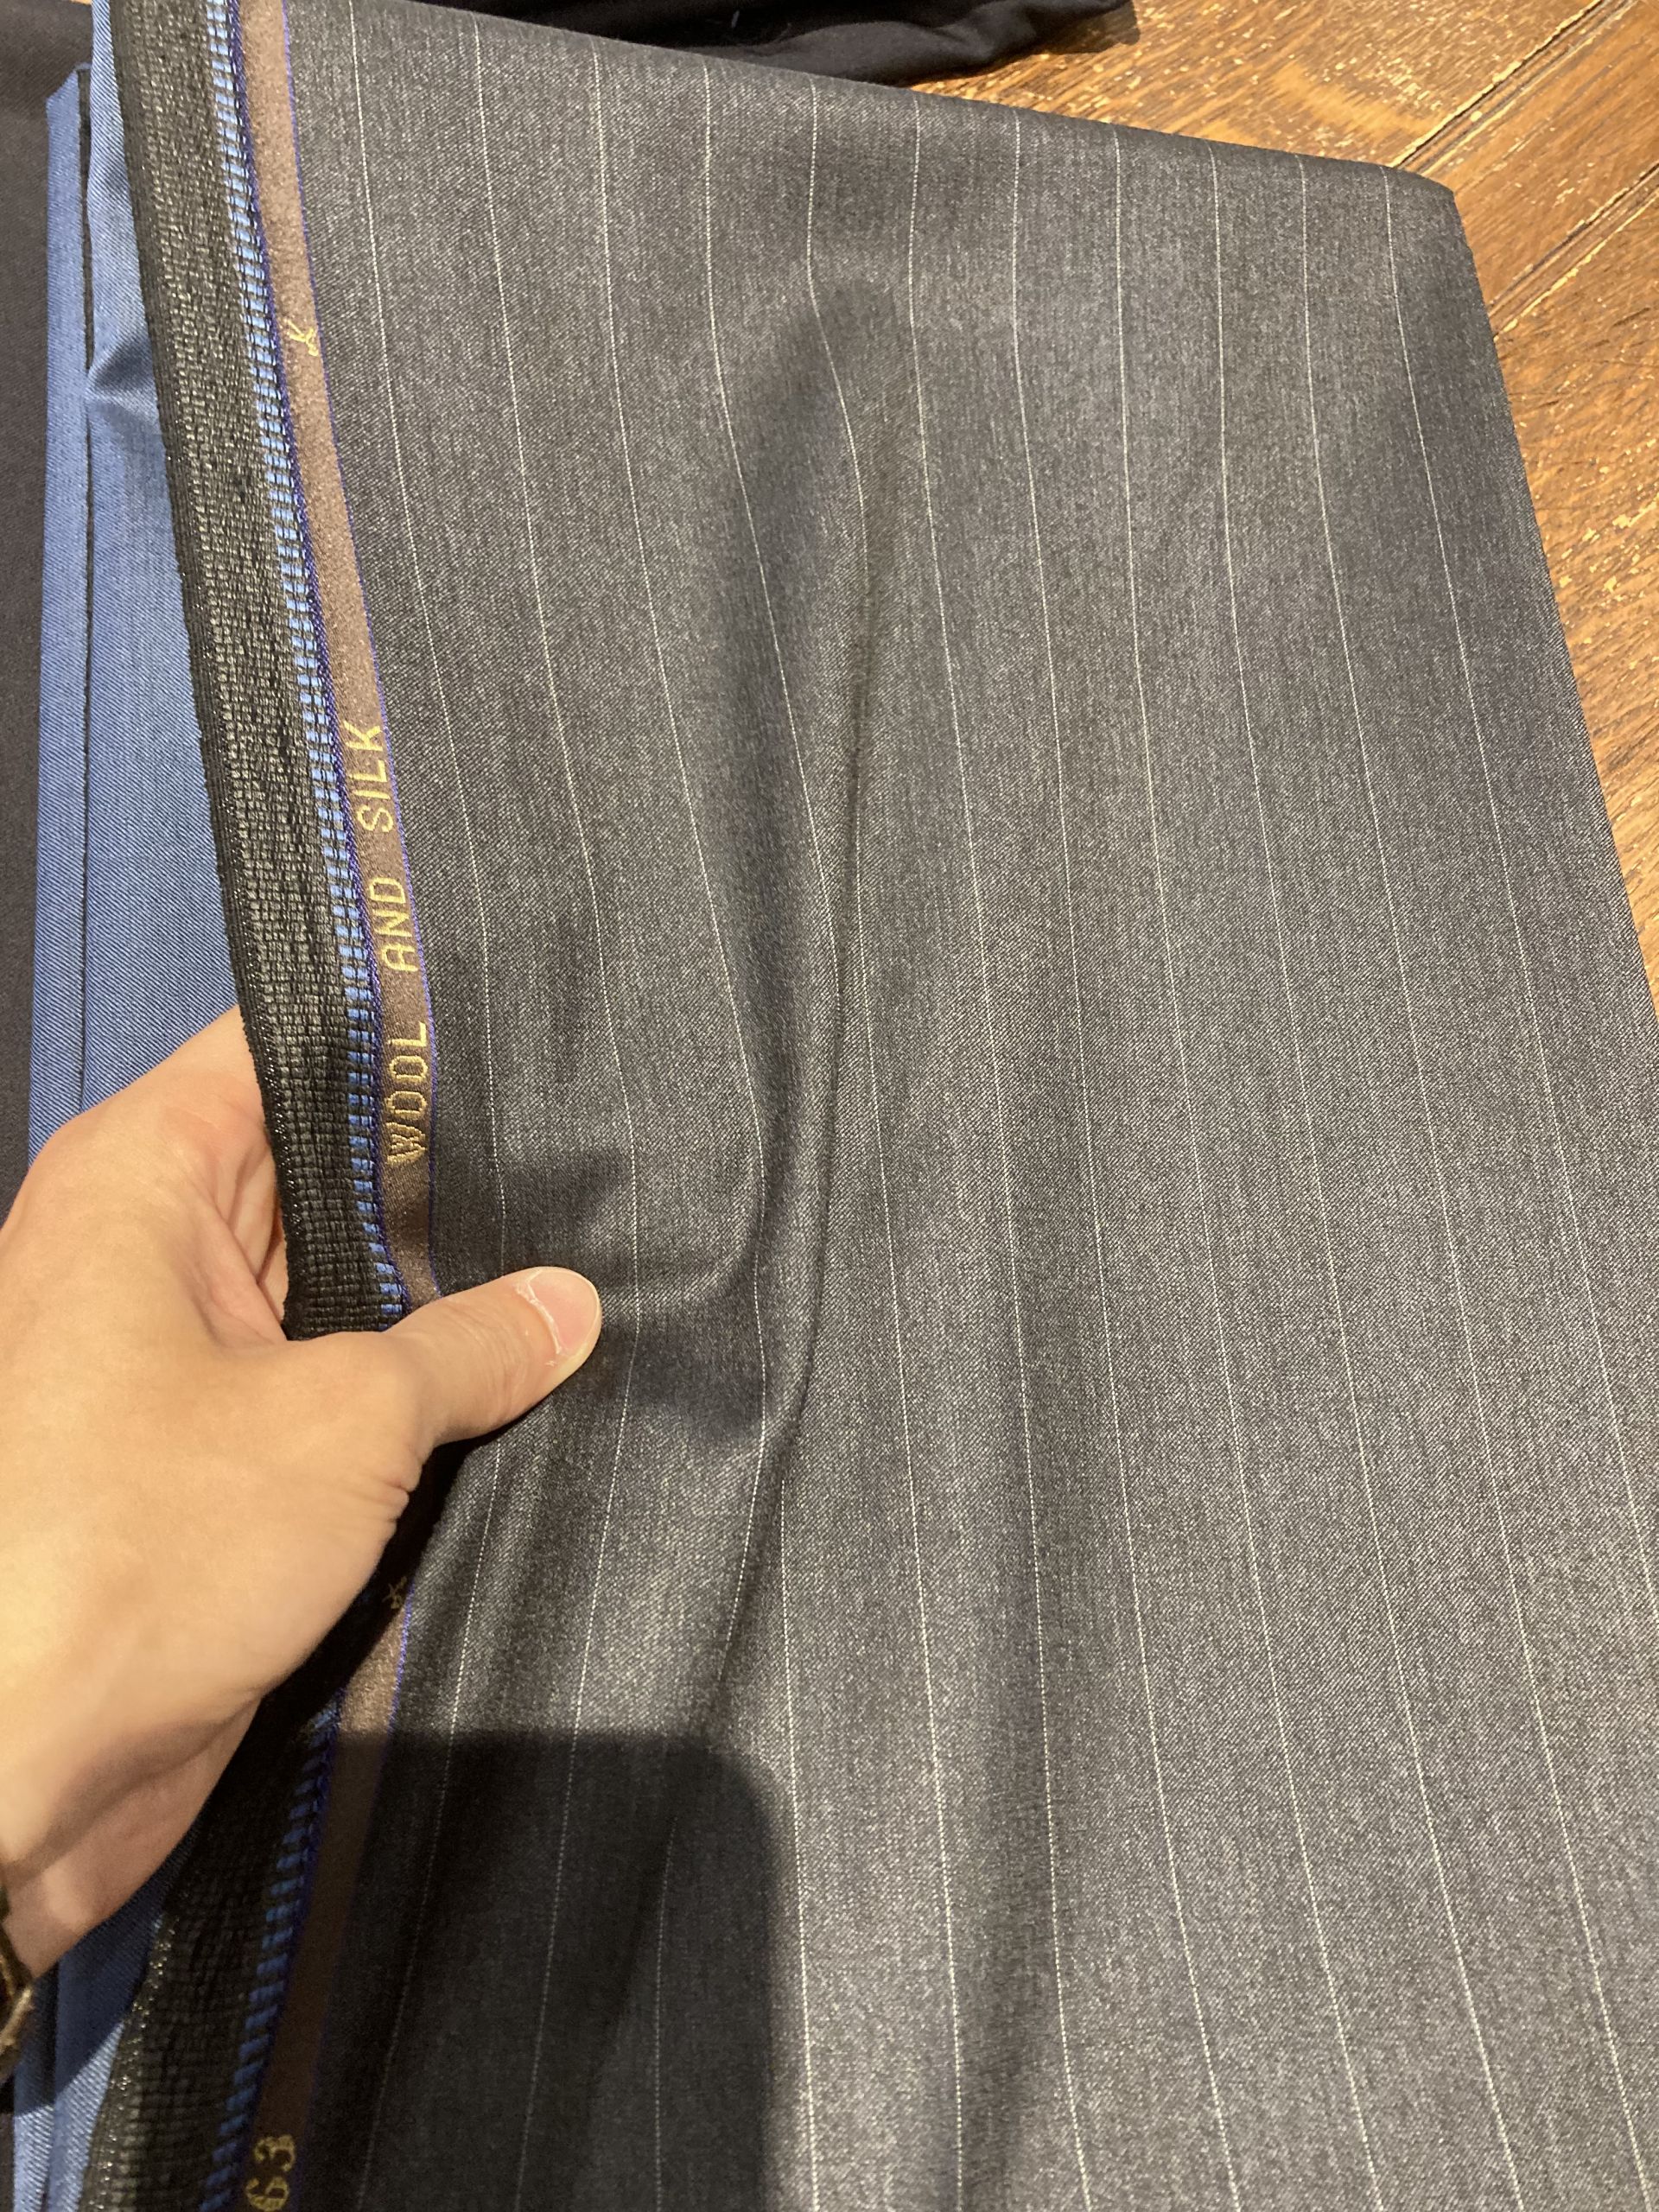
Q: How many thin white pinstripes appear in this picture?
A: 11